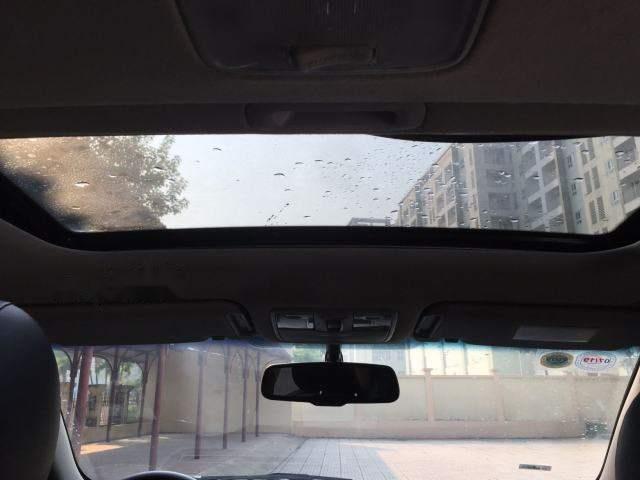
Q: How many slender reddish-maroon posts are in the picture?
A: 9